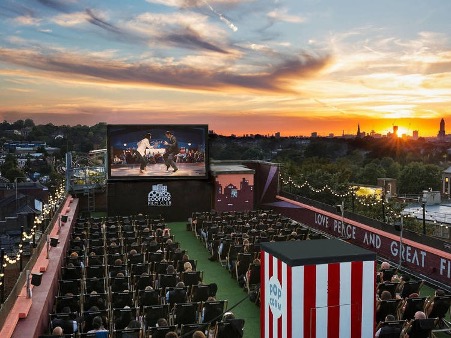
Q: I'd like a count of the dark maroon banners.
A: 1